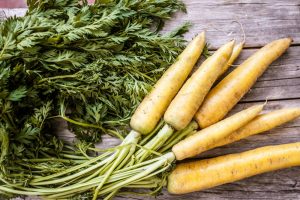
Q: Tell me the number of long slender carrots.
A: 7